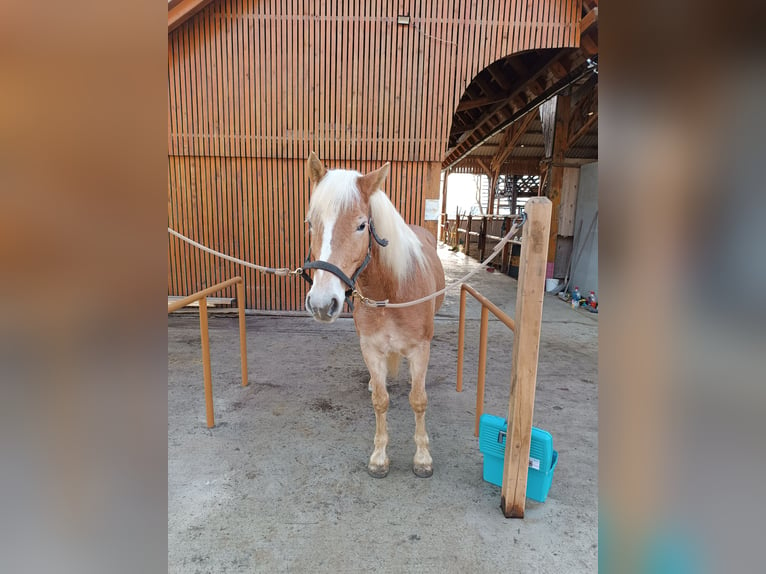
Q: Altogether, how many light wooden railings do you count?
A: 2